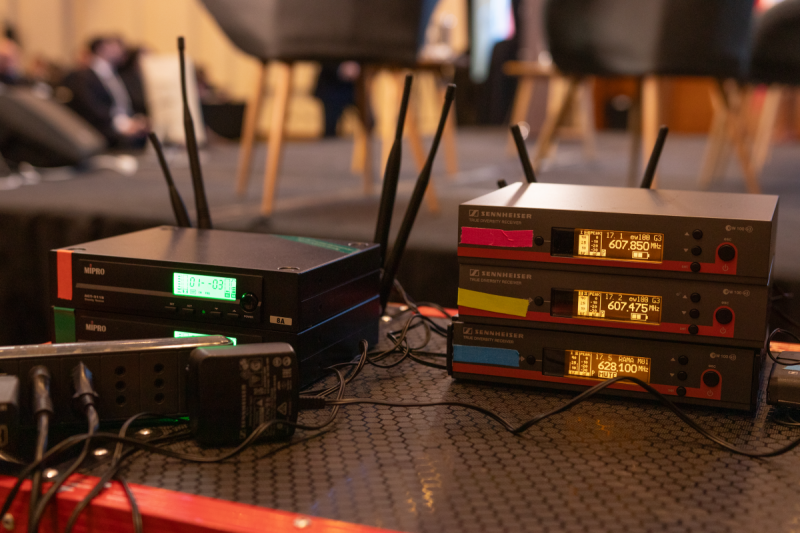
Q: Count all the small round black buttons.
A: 12